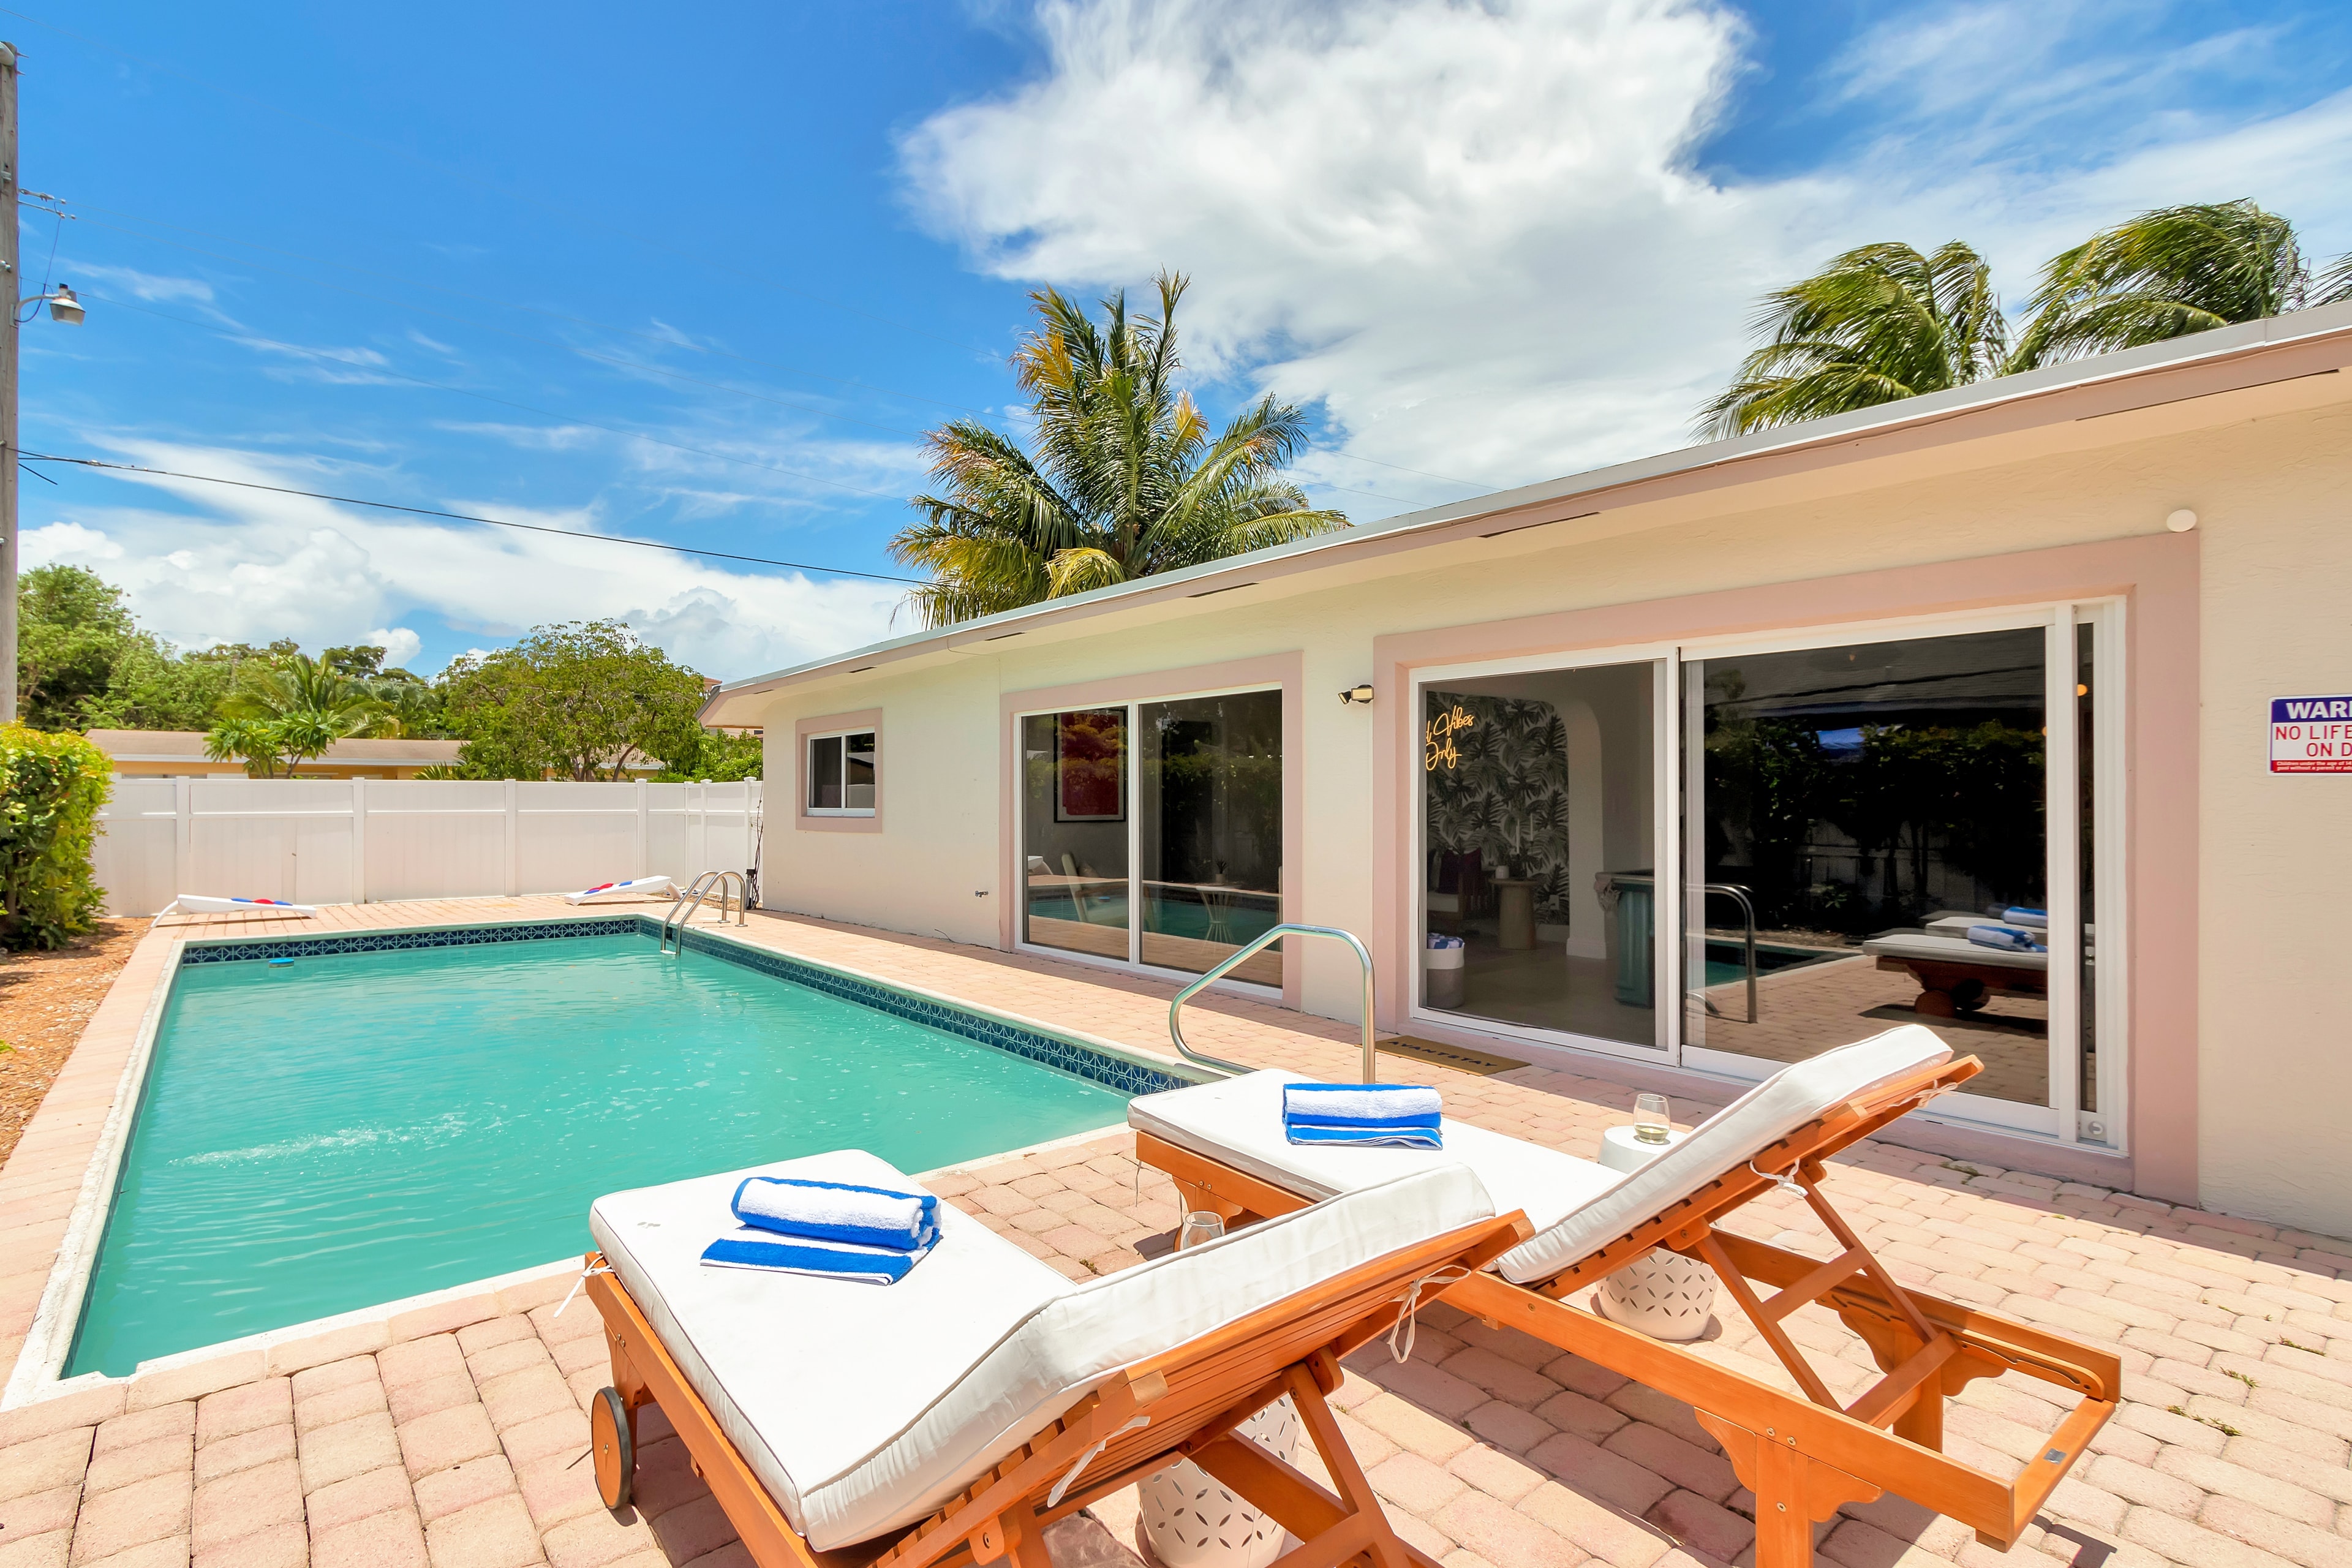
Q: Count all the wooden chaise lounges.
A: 2